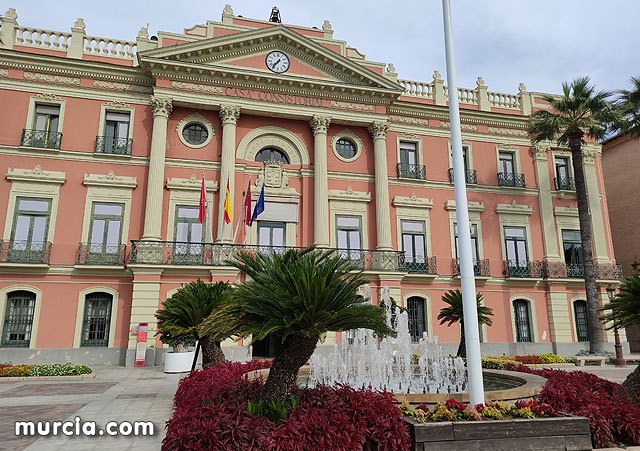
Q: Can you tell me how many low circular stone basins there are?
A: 1